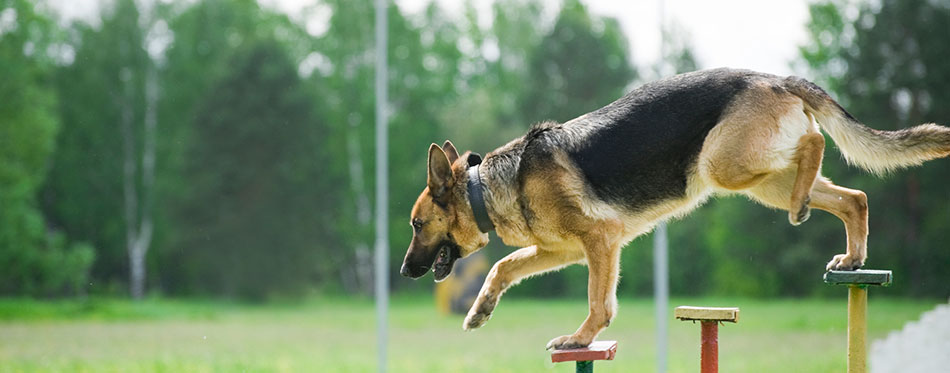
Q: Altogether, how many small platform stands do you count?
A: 3